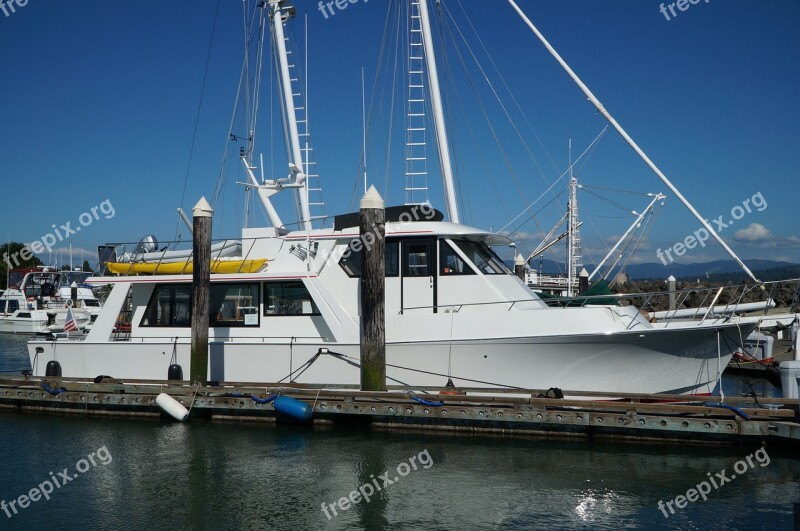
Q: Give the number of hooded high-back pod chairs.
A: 0